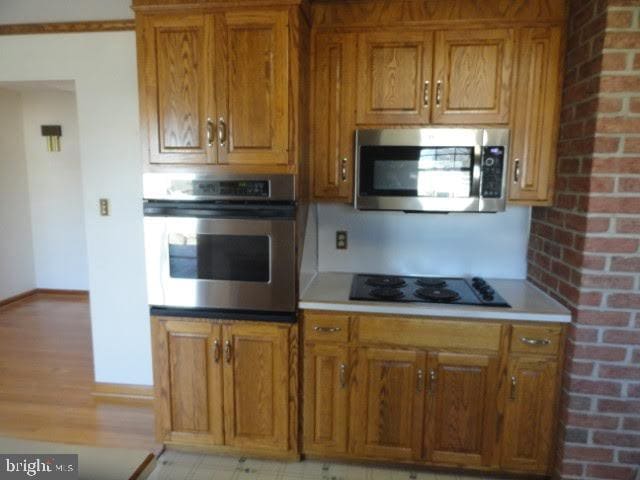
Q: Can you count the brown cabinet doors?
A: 12